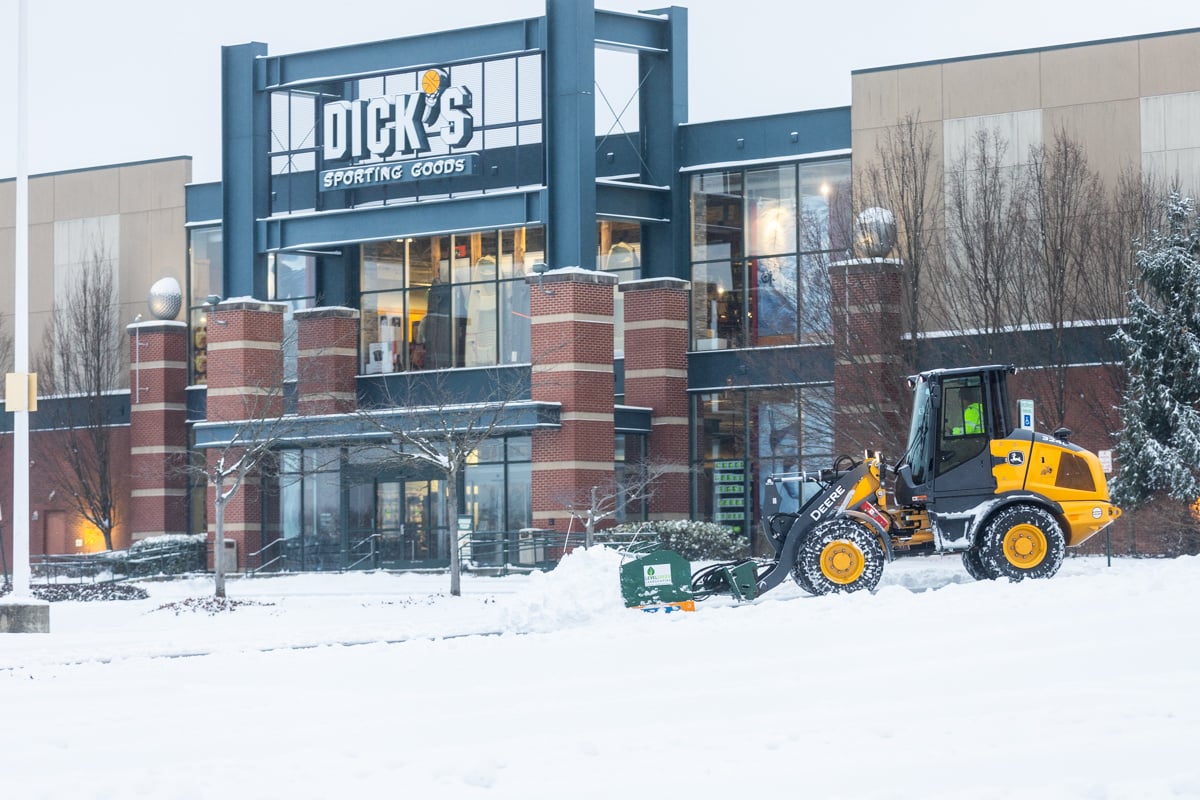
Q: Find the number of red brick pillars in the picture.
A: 6